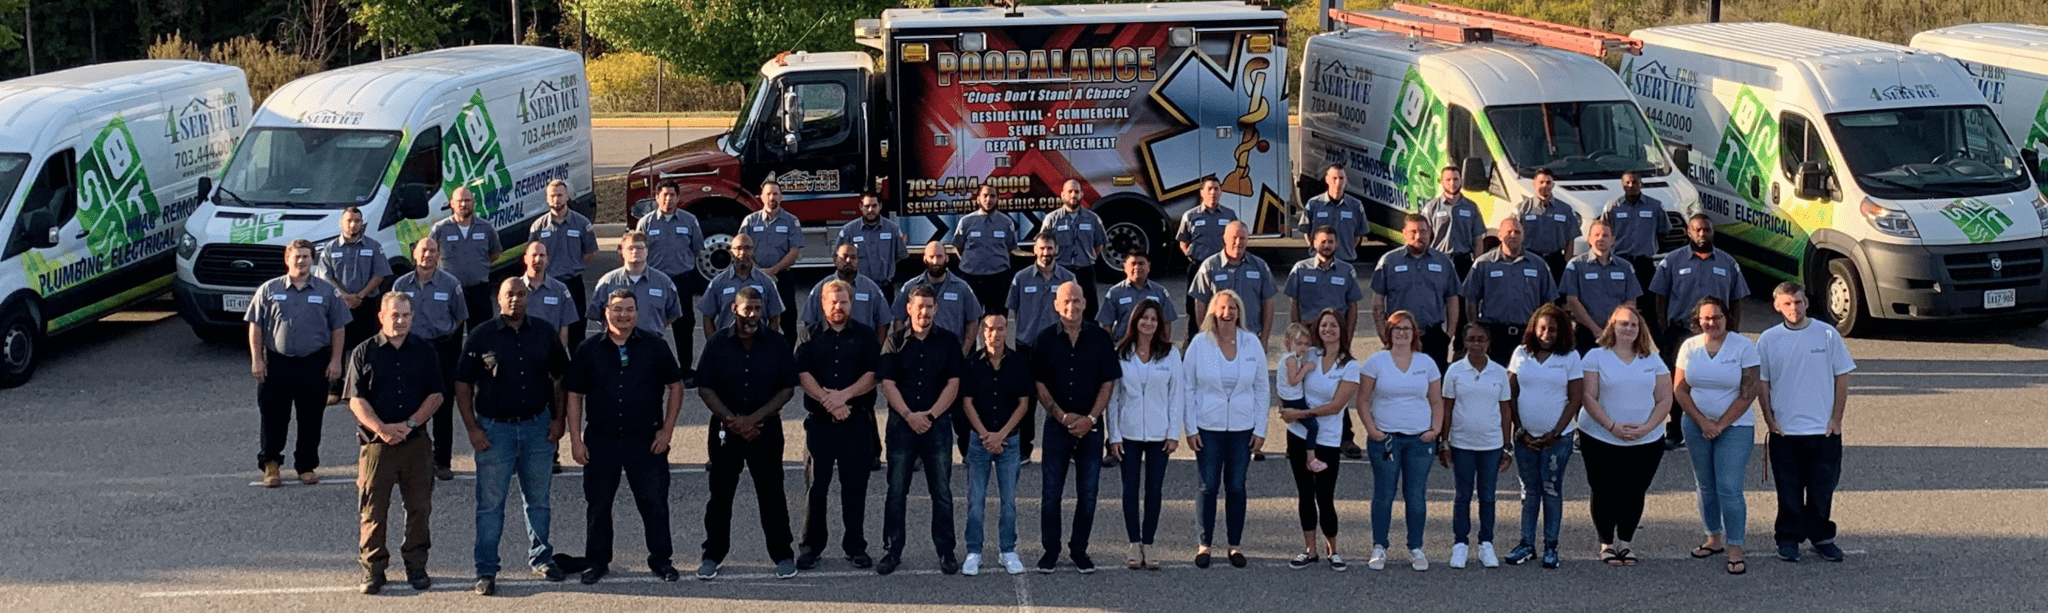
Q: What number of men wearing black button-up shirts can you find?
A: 8